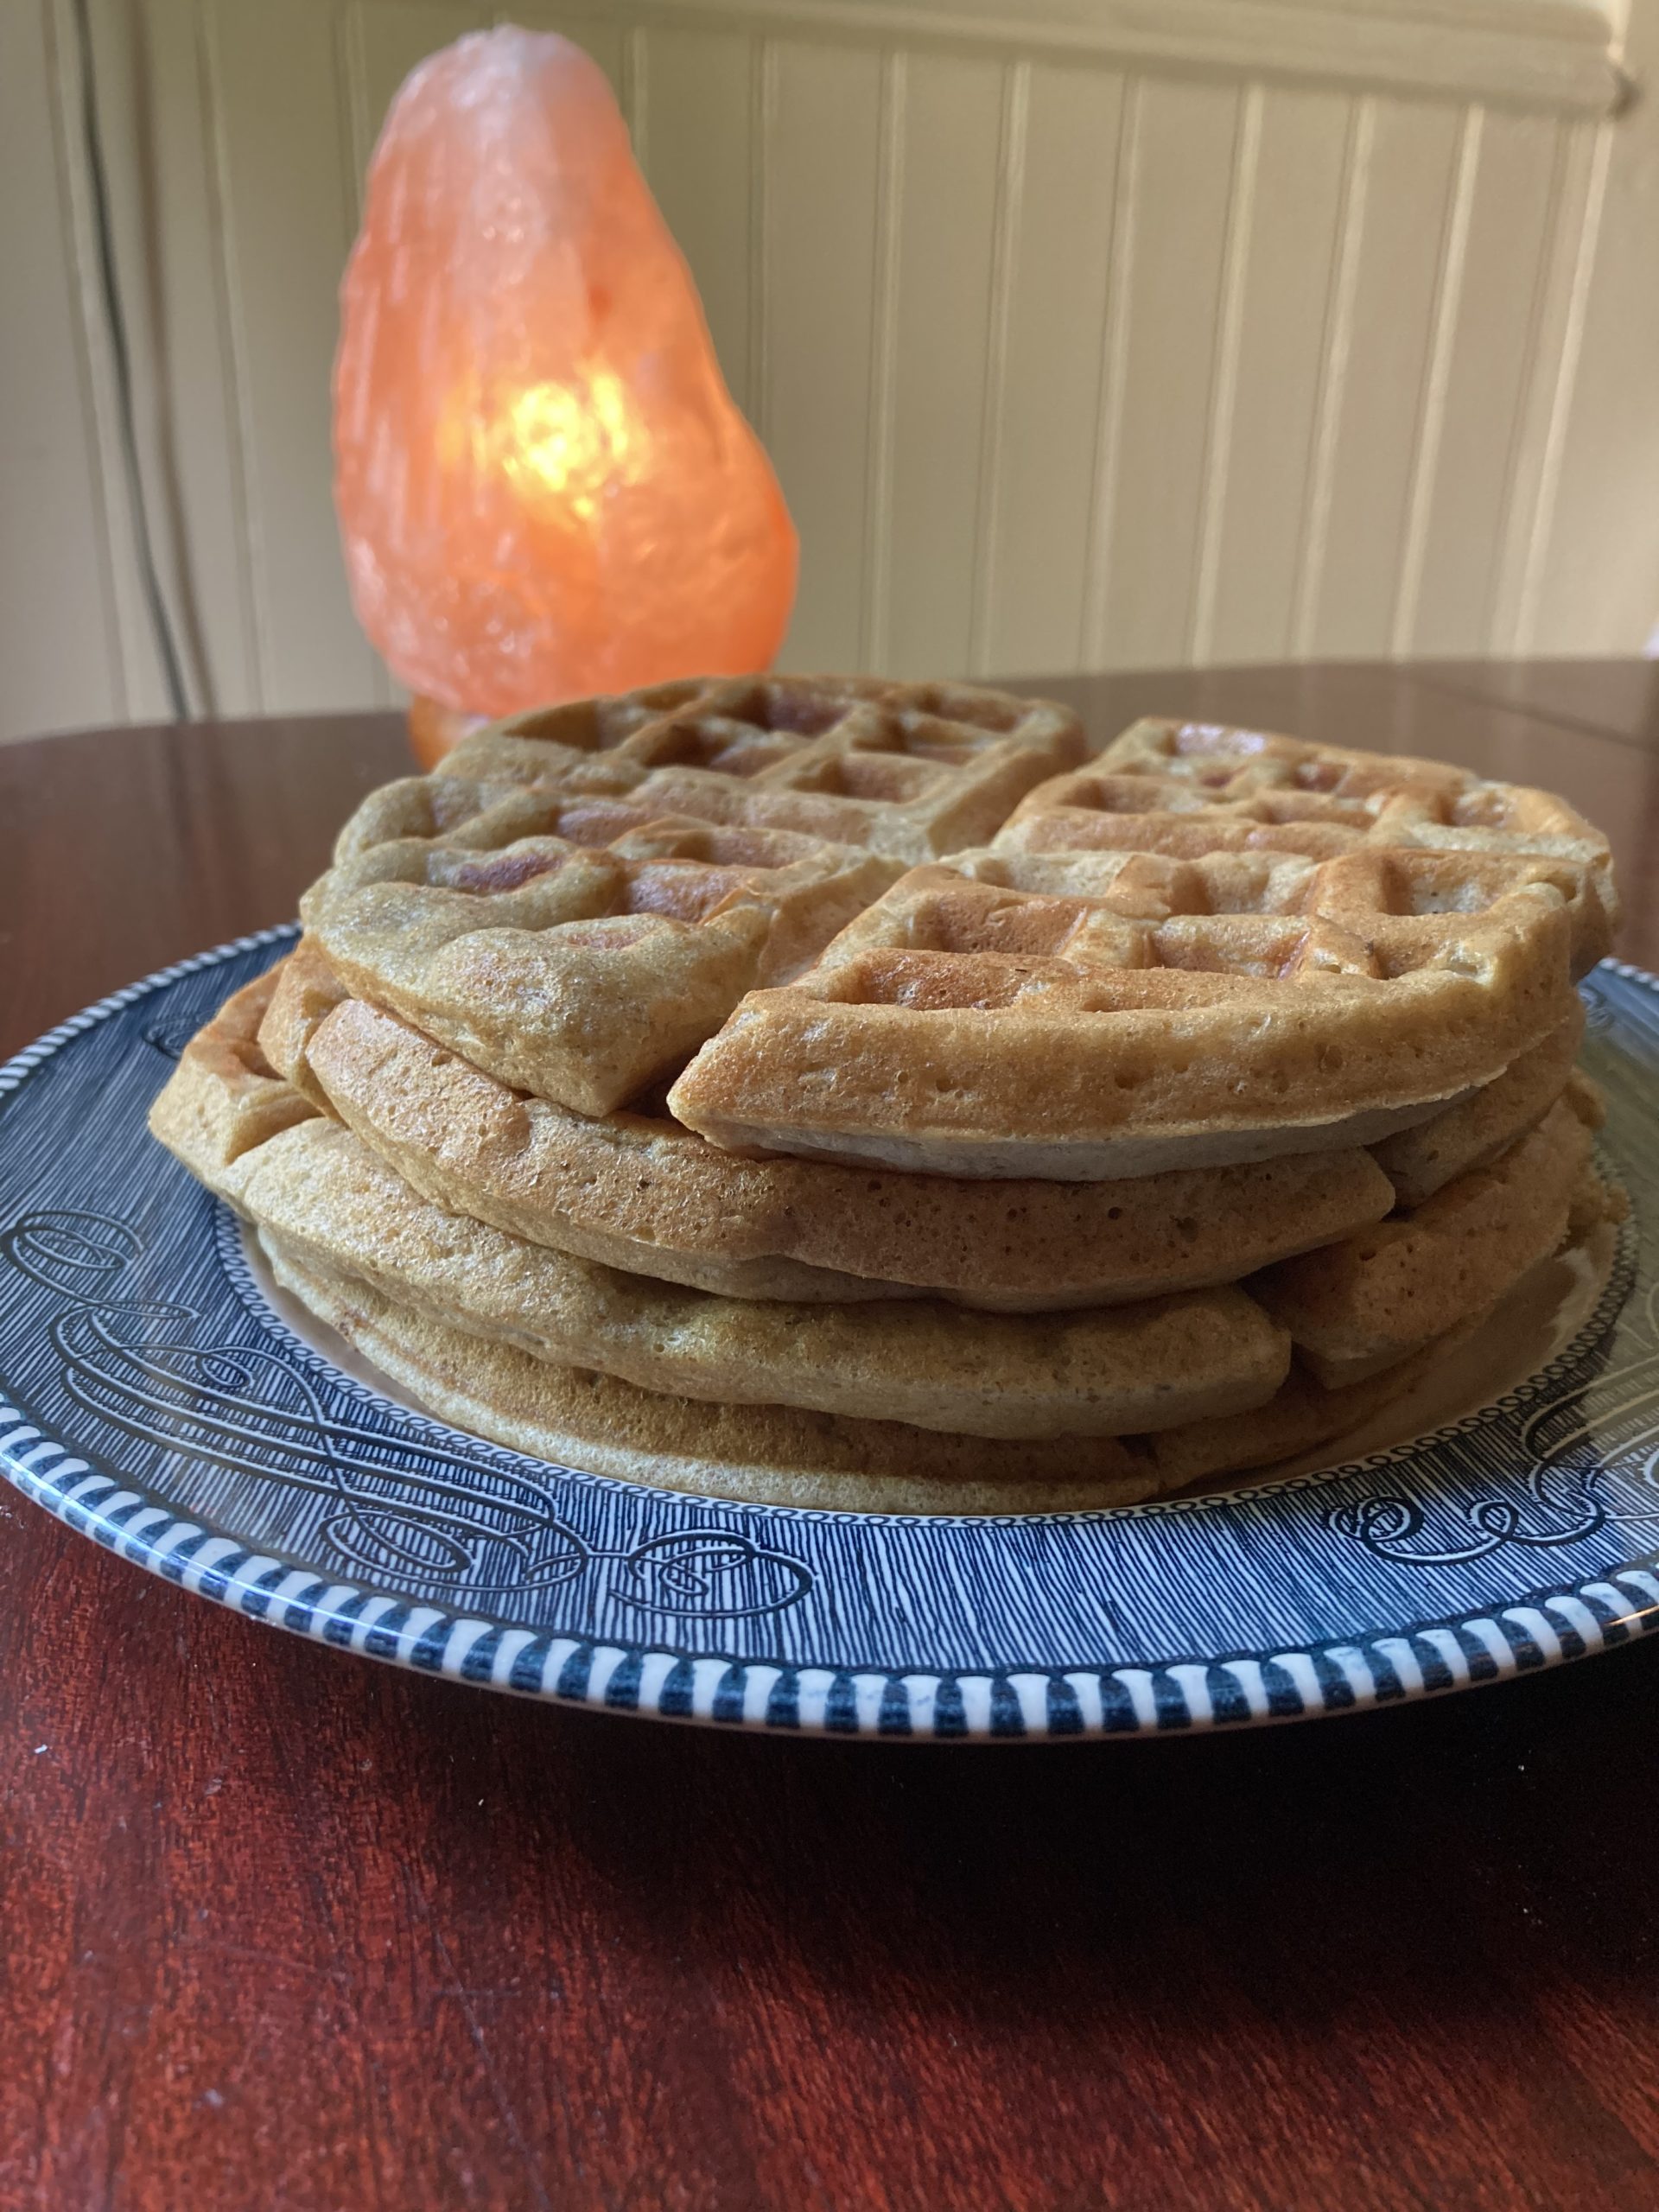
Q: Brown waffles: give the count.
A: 4